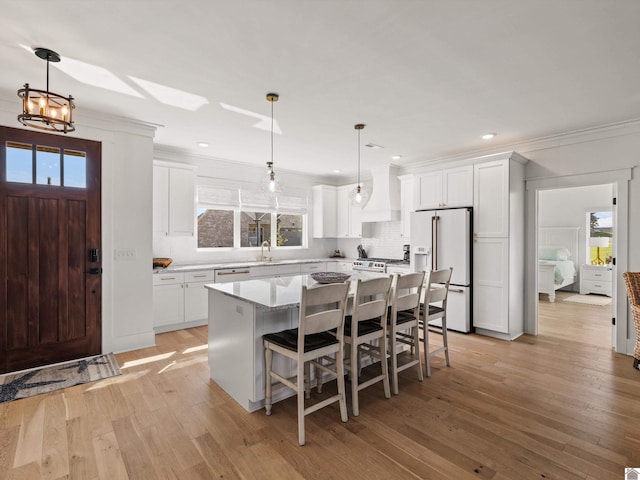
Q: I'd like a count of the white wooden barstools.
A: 4